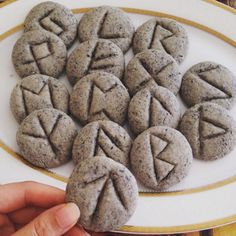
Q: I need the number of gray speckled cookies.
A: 15